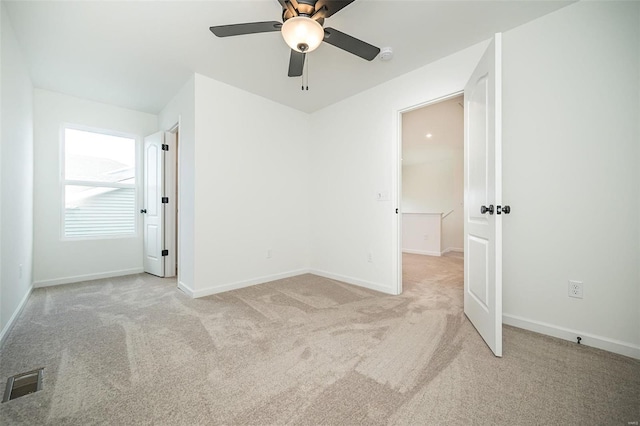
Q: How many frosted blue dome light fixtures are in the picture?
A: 0